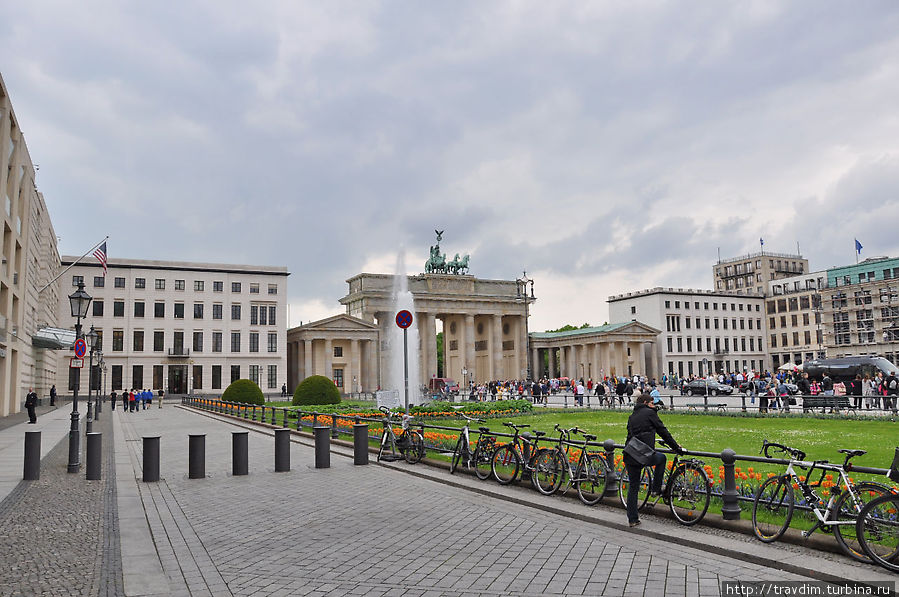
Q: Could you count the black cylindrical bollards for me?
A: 8